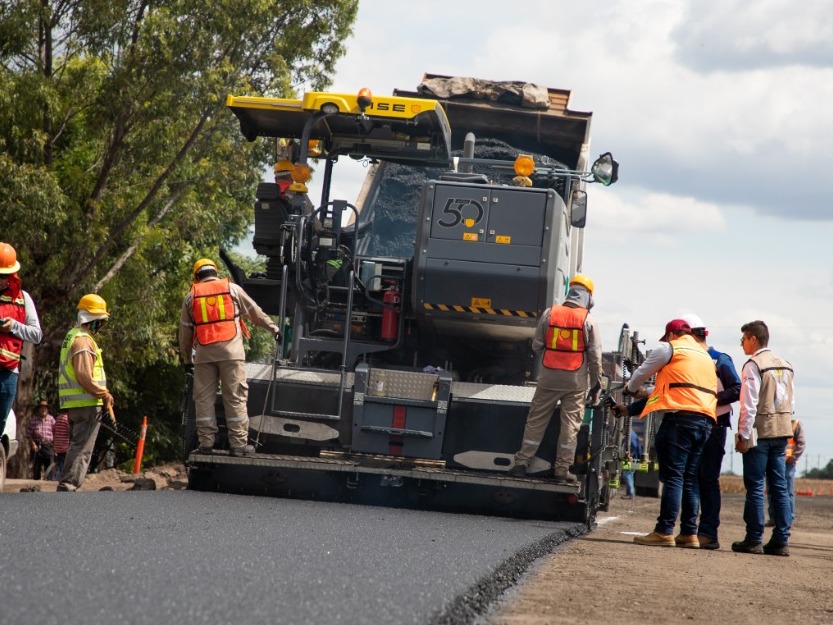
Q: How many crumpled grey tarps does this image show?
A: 1